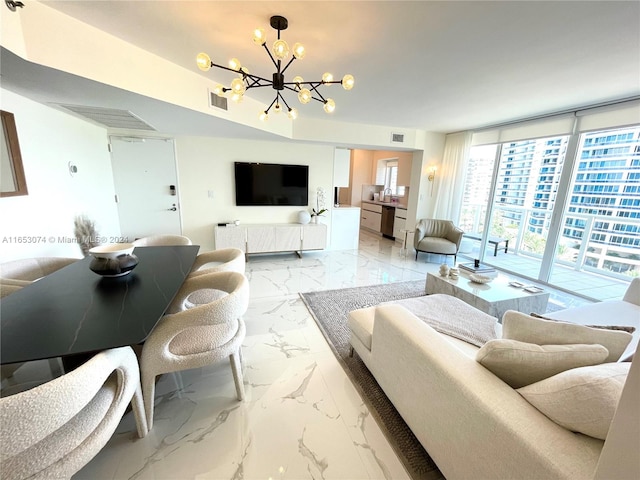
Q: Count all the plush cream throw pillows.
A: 3